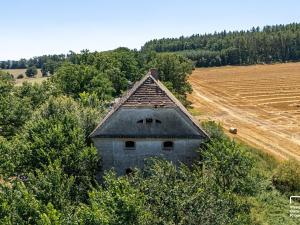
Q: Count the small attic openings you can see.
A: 3